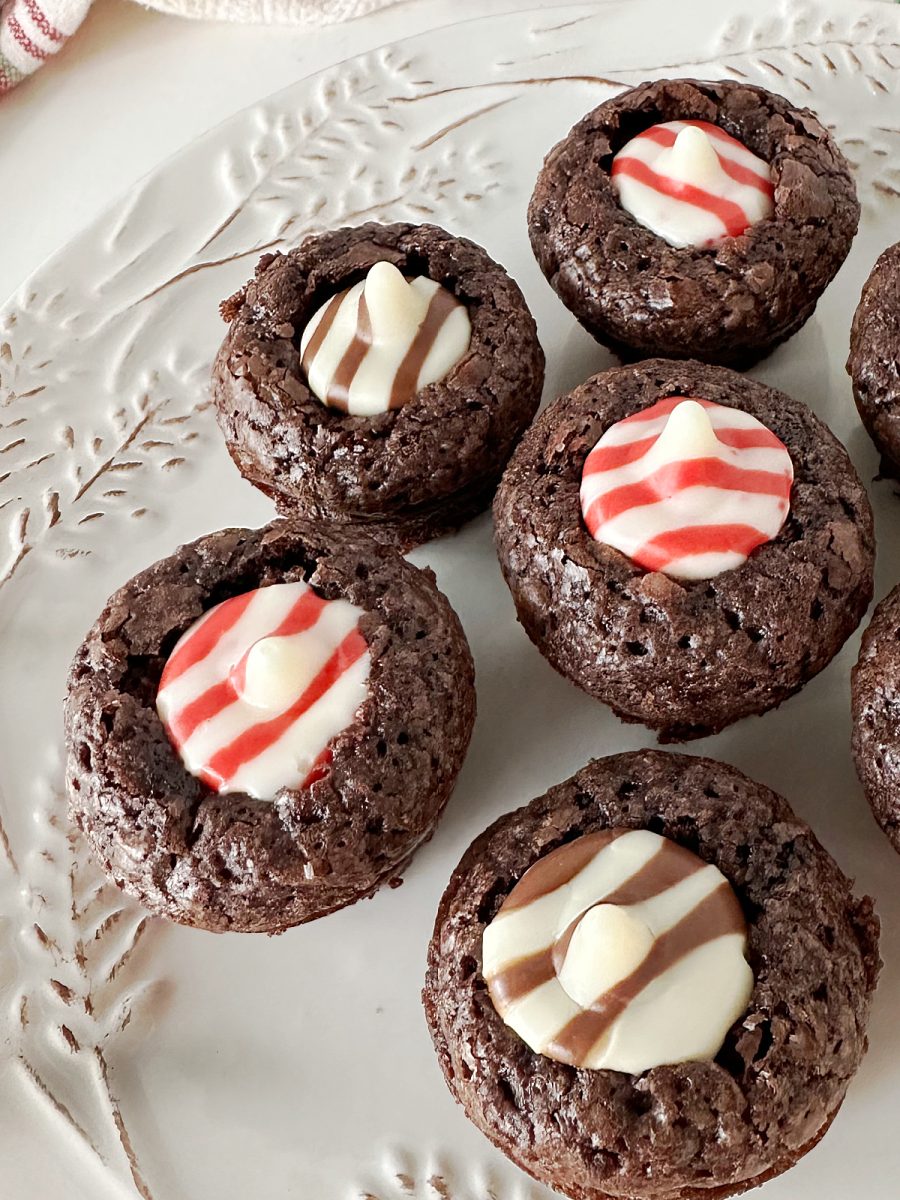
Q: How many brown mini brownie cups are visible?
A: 7